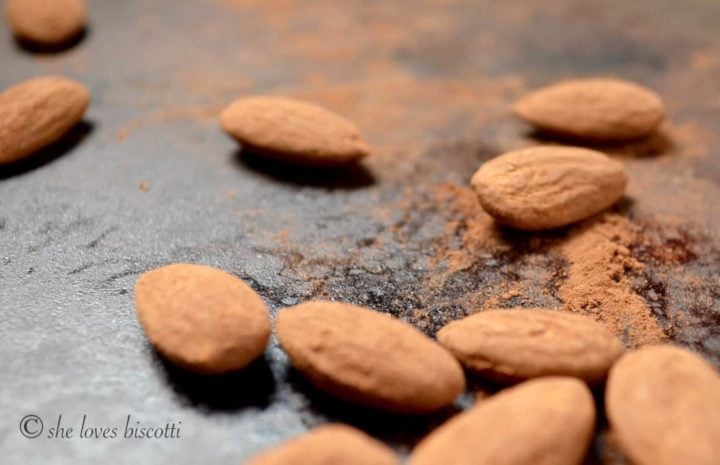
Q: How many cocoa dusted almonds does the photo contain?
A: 11